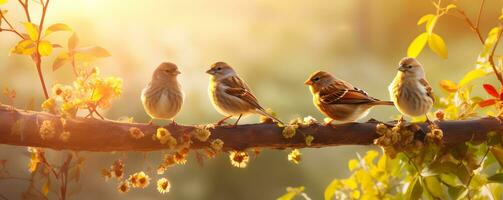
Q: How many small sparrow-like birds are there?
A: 4